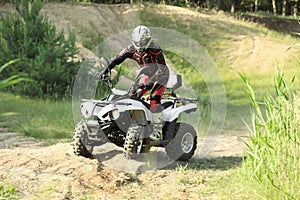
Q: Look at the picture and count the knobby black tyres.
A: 3